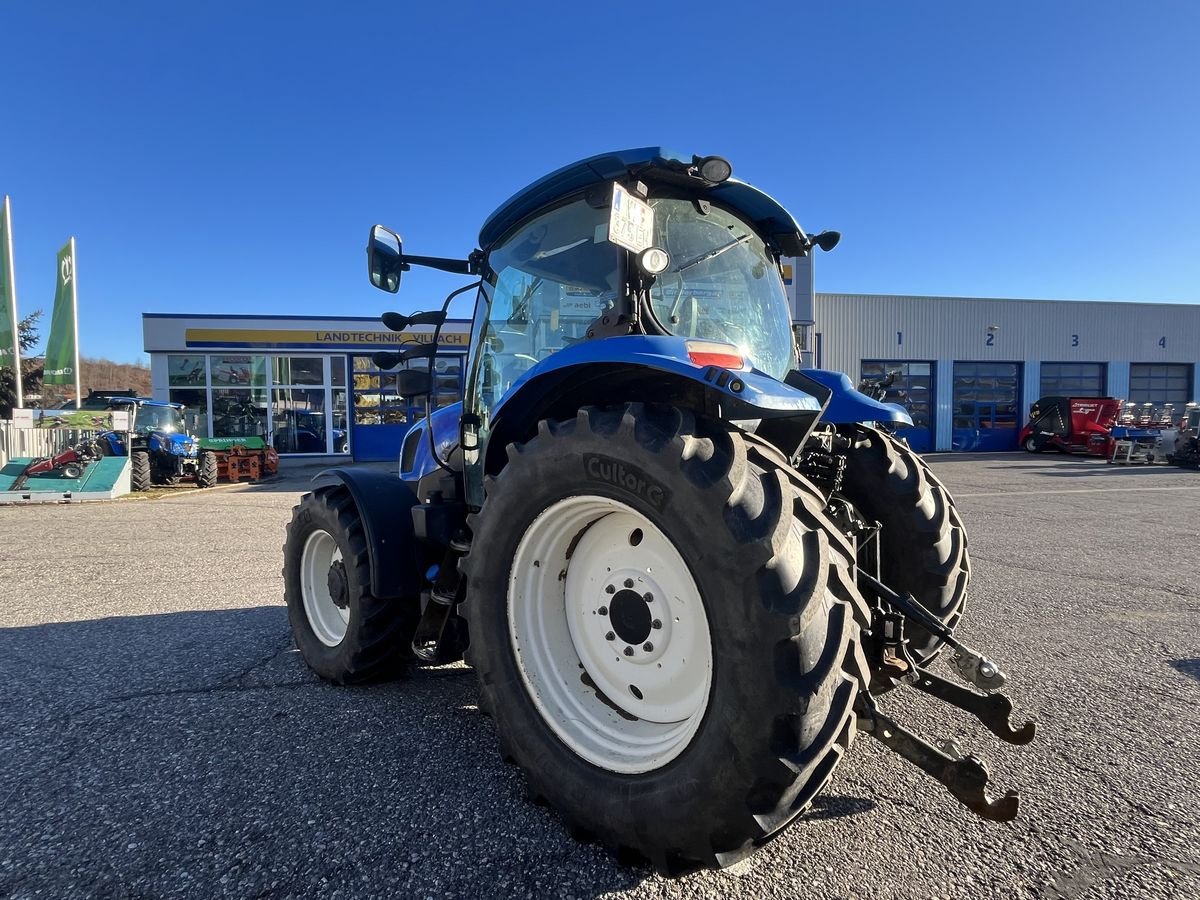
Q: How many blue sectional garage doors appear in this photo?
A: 5